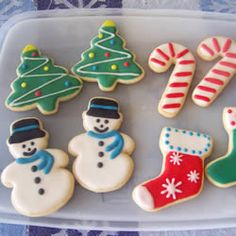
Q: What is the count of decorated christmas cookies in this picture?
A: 8